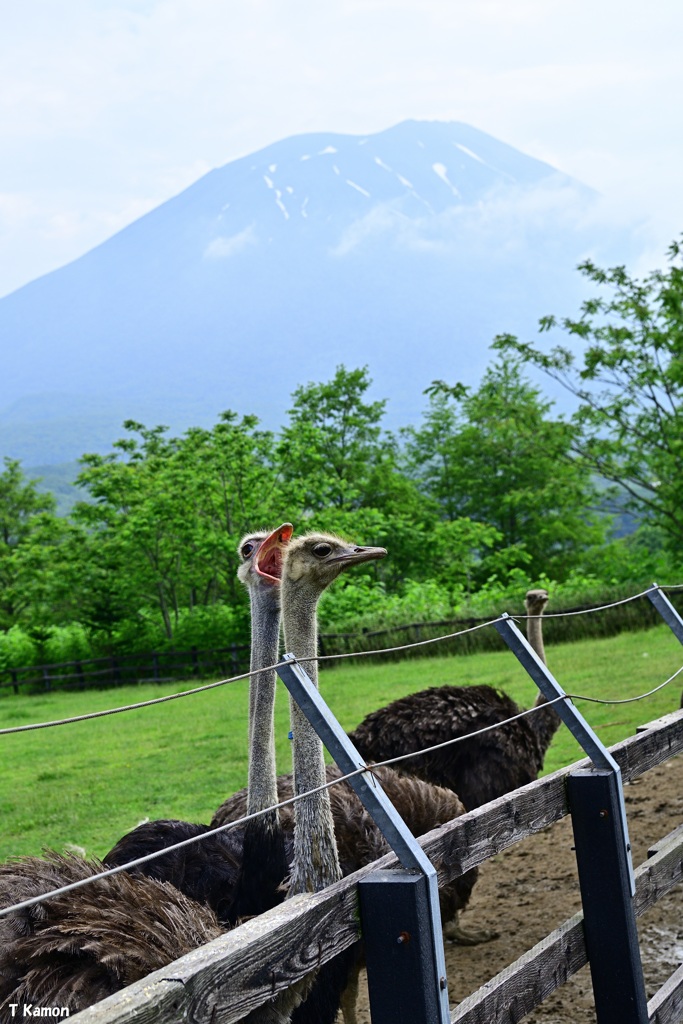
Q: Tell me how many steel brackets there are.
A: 3